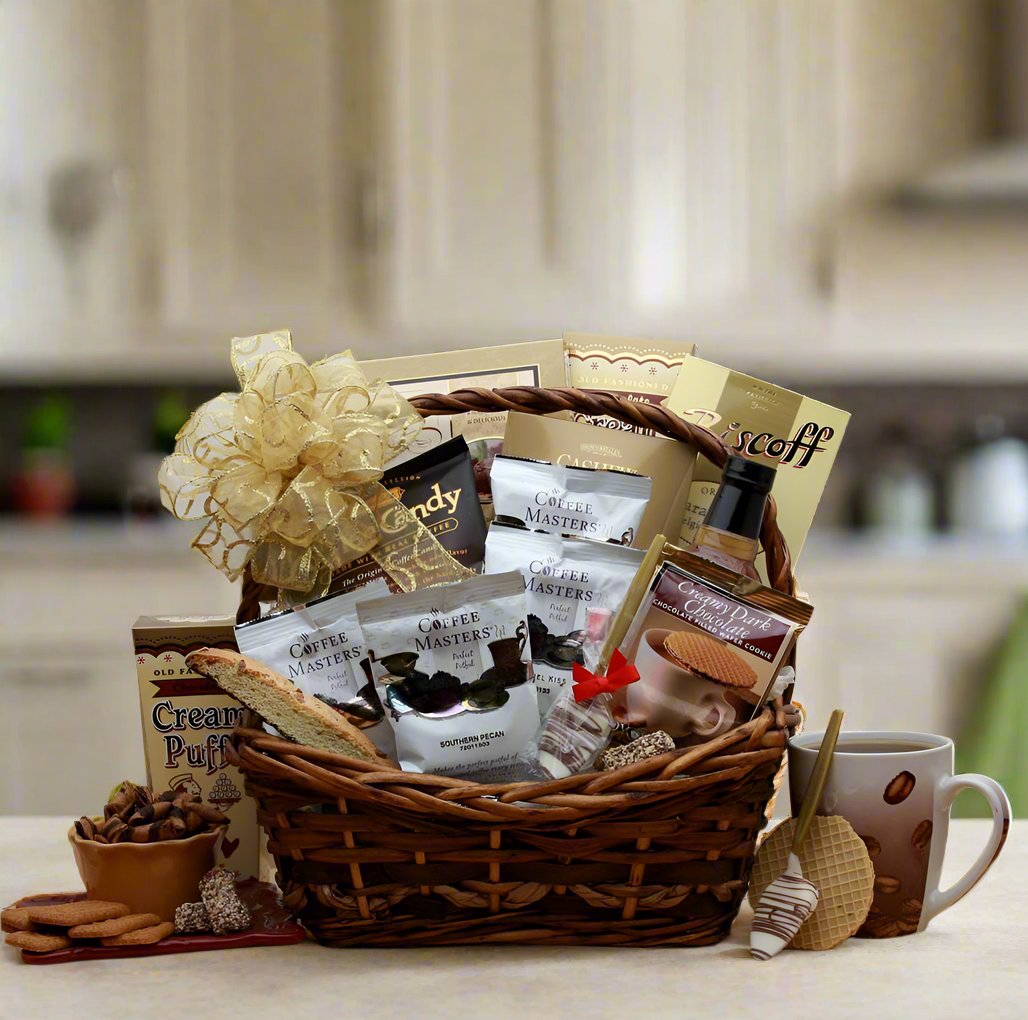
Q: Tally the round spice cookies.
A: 5